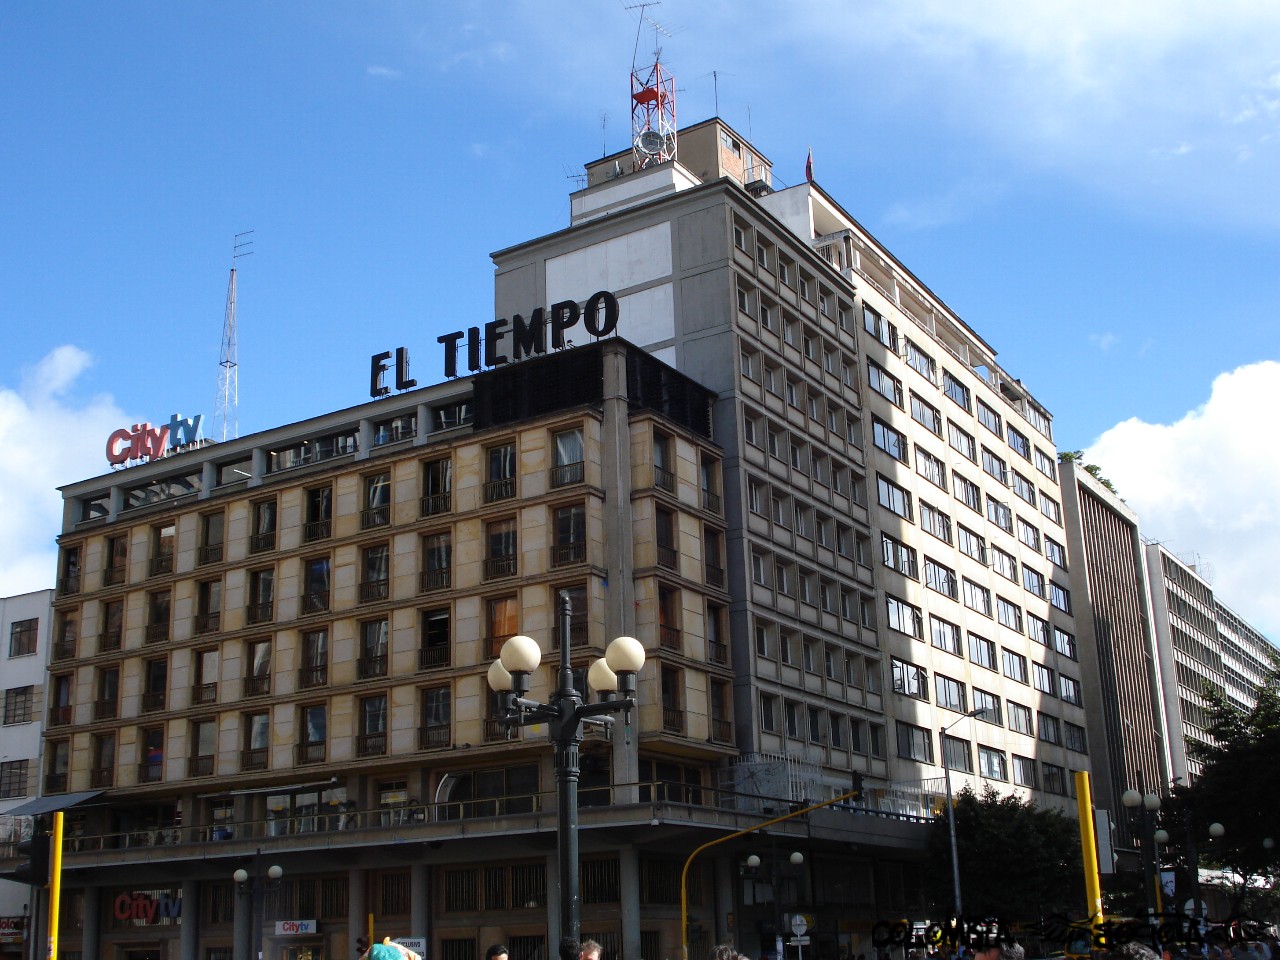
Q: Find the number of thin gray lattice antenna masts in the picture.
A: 1